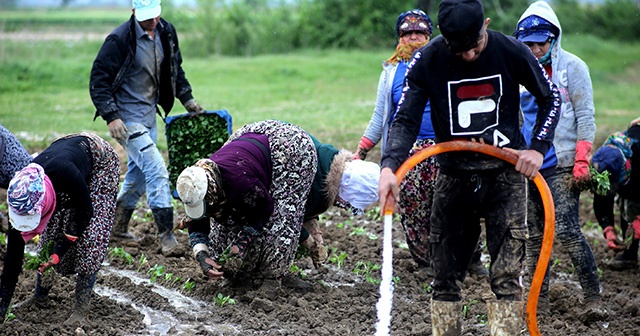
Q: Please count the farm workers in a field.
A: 9